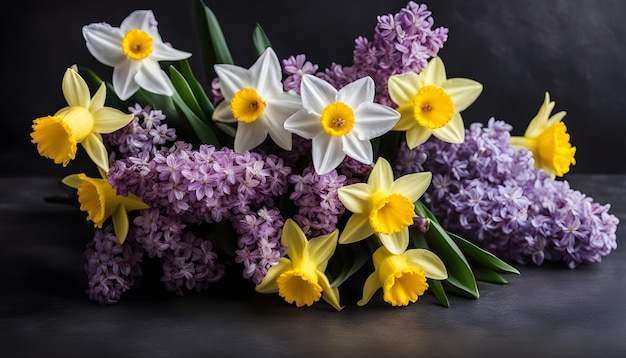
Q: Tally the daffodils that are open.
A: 10